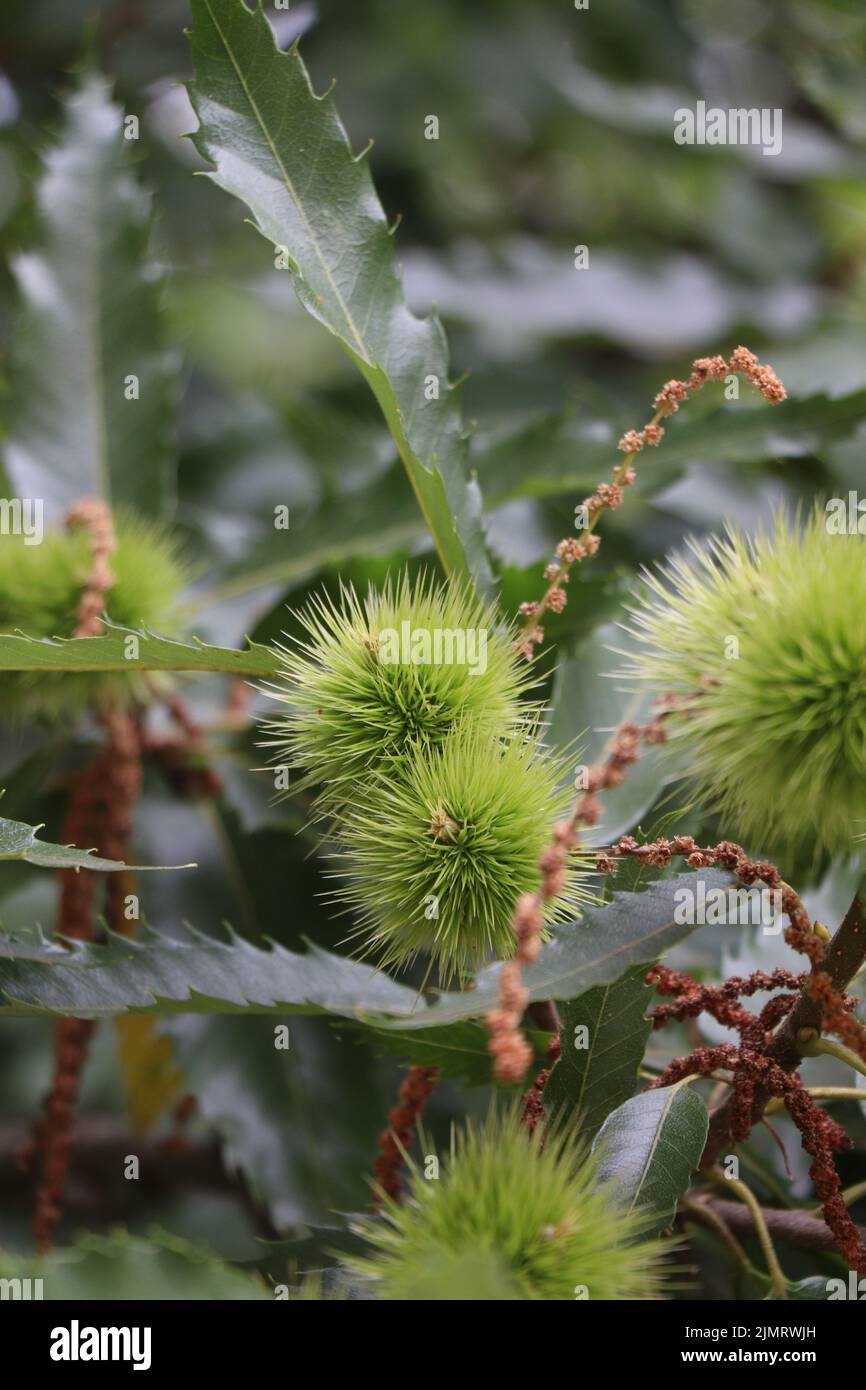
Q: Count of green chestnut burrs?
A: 5